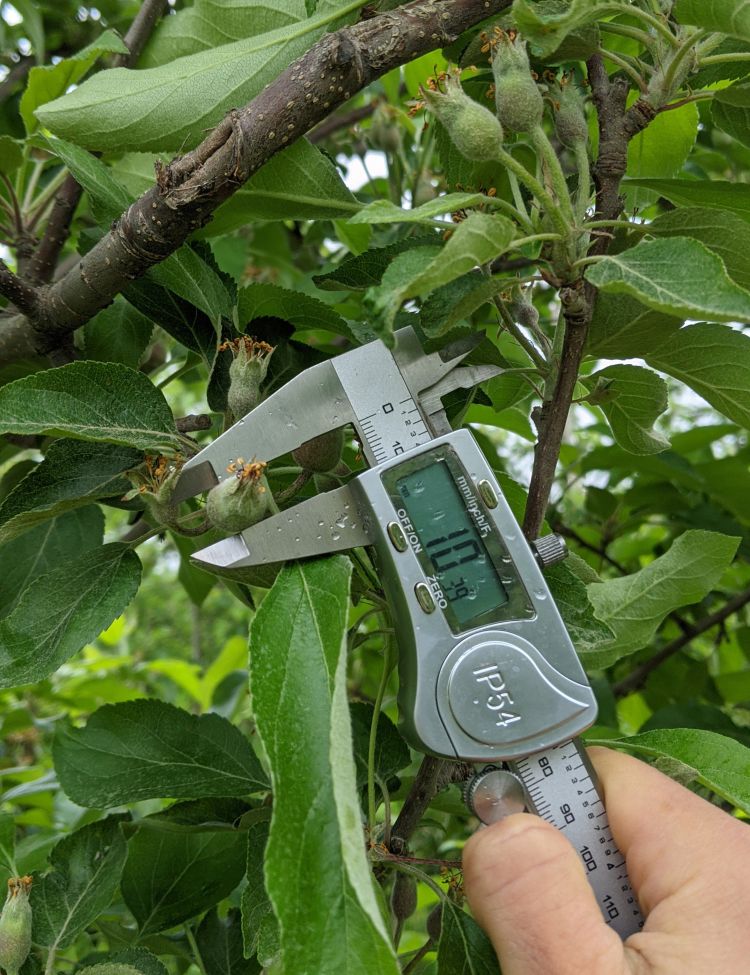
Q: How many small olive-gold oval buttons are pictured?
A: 3